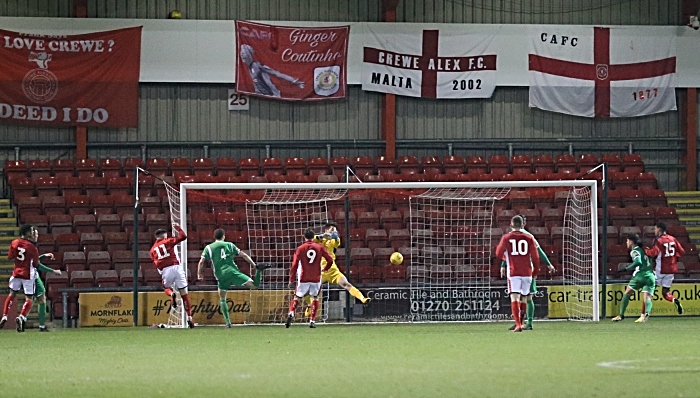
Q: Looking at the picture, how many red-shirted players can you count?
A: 5